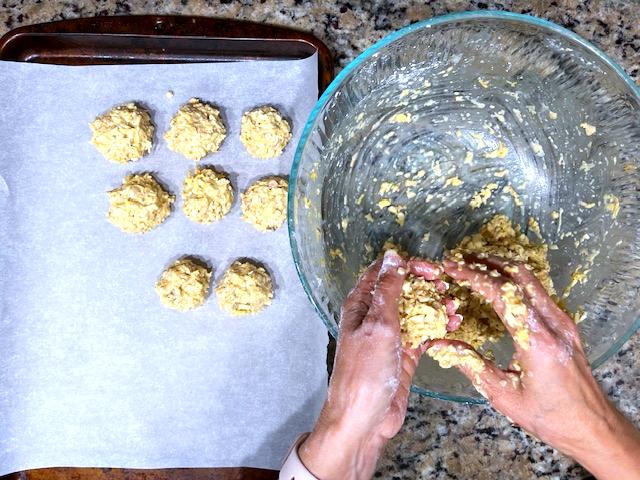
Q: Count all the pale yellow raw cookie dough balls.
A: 8